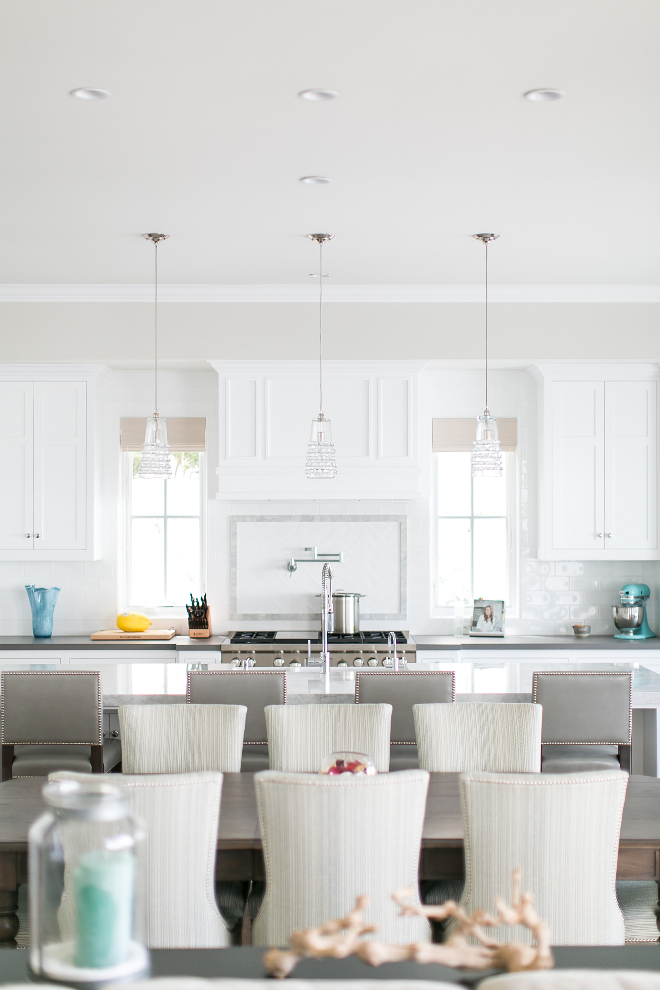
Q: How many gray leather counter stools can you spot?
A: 4